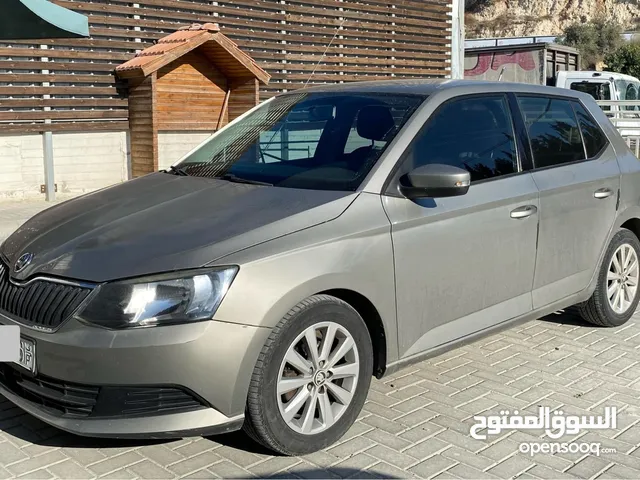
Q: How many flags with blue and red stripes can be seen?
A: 0